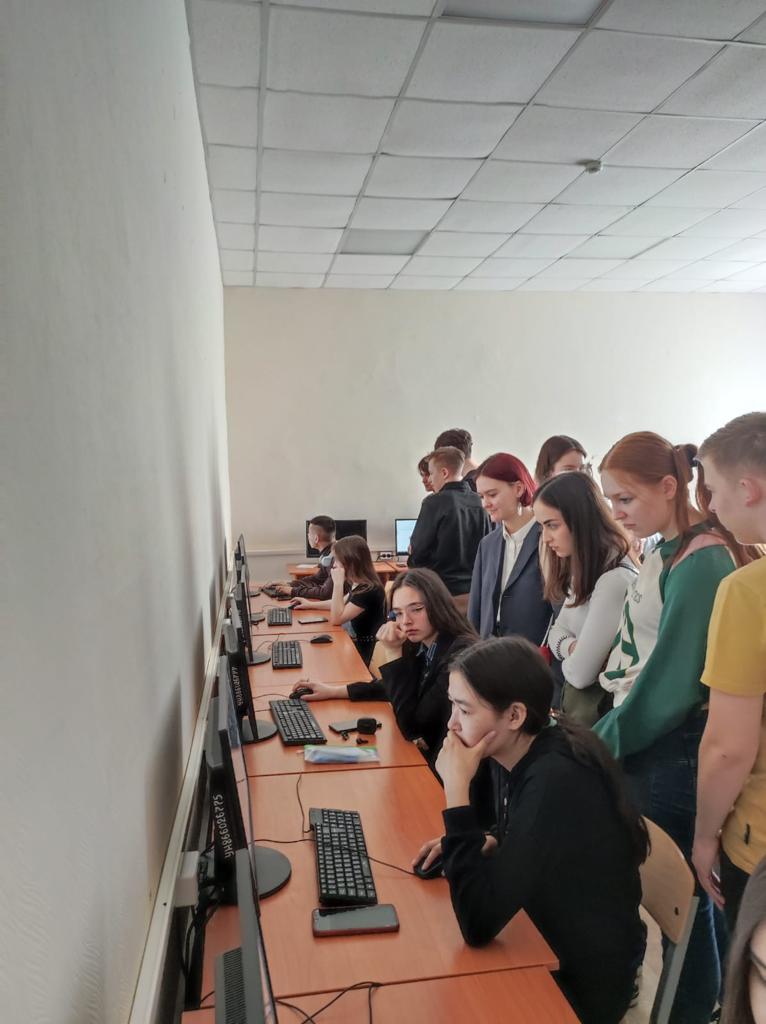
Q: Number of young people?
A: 13